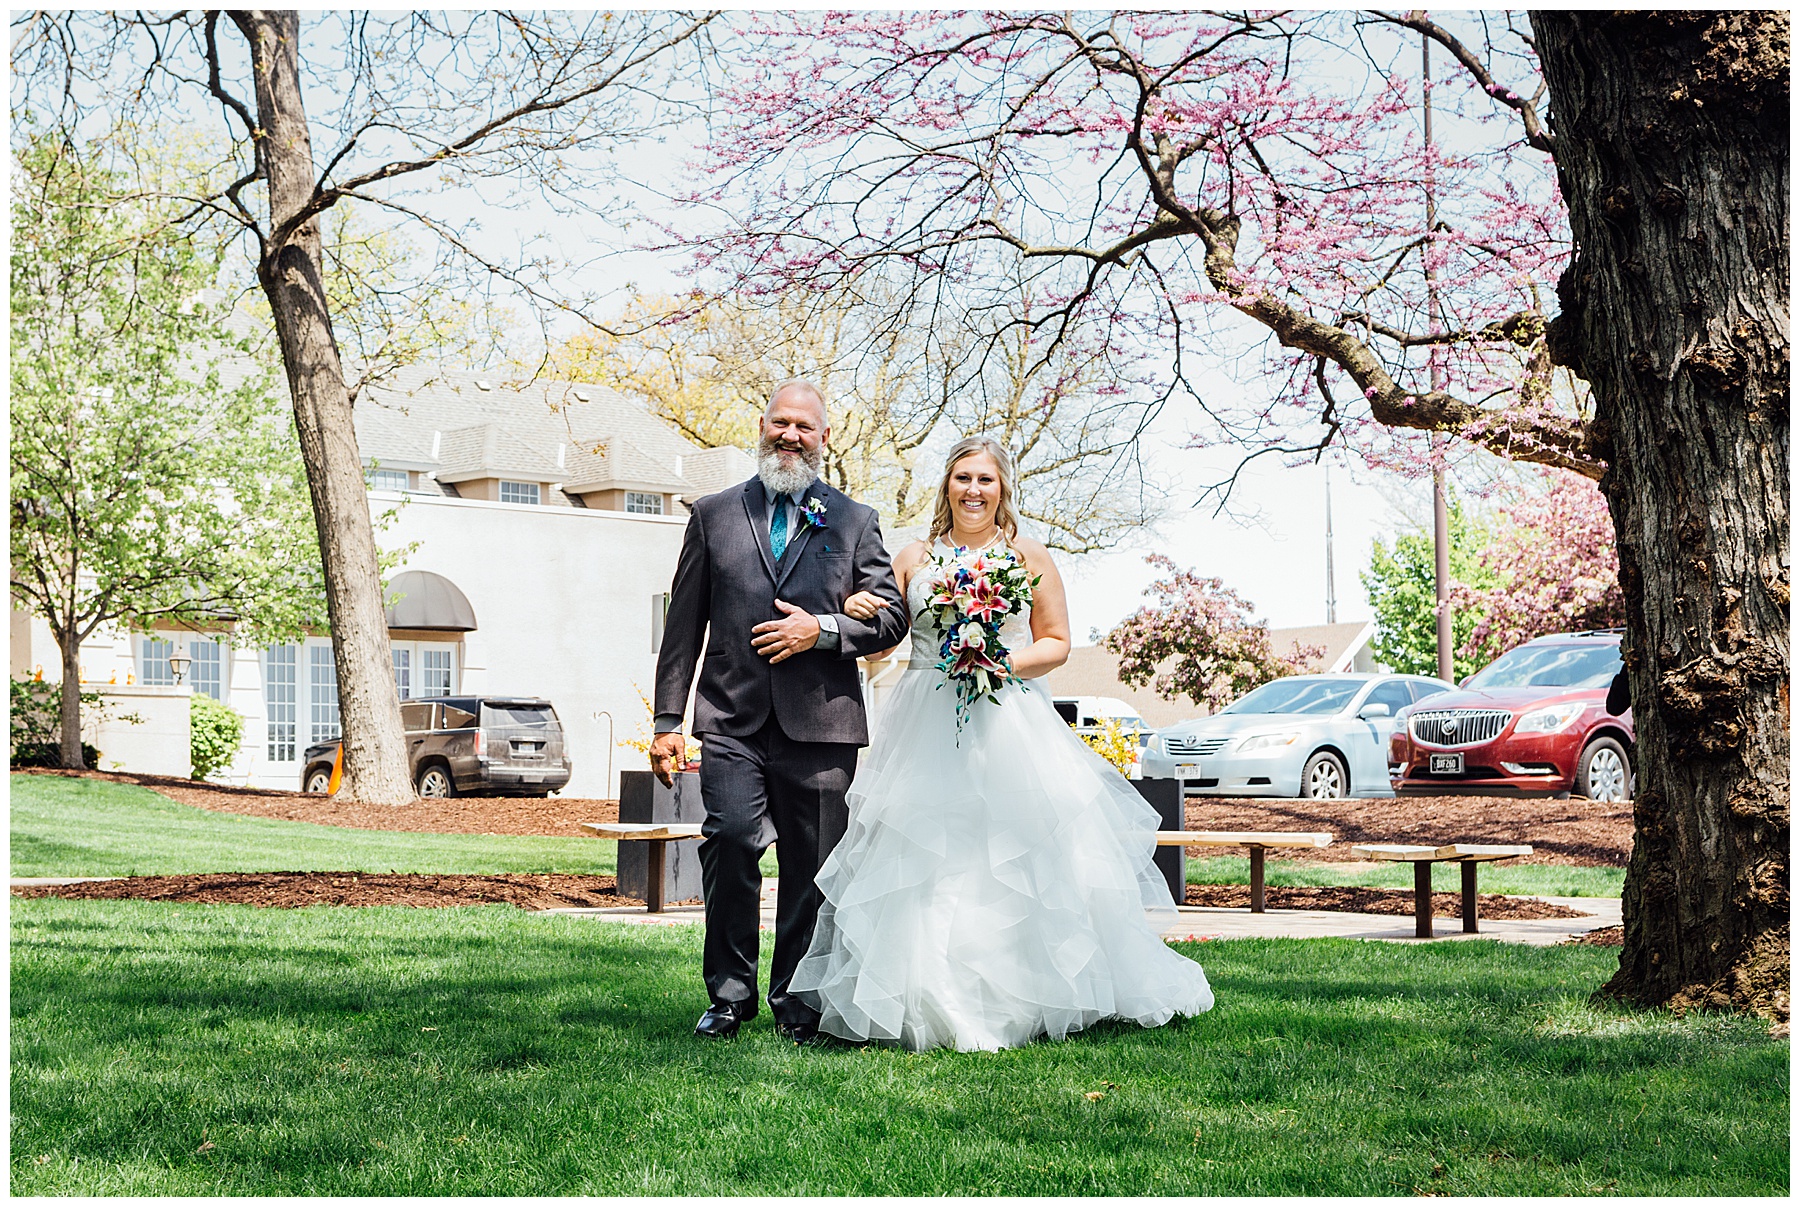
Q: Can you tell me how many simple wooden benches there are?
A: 3